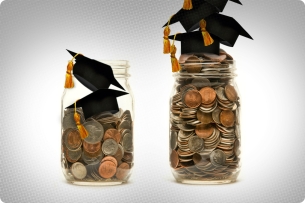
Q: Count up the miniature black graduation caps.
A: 6